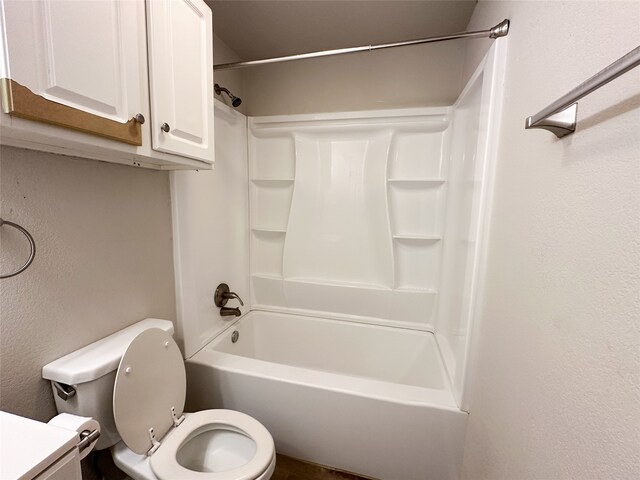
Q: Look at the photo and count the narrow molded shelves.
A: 4